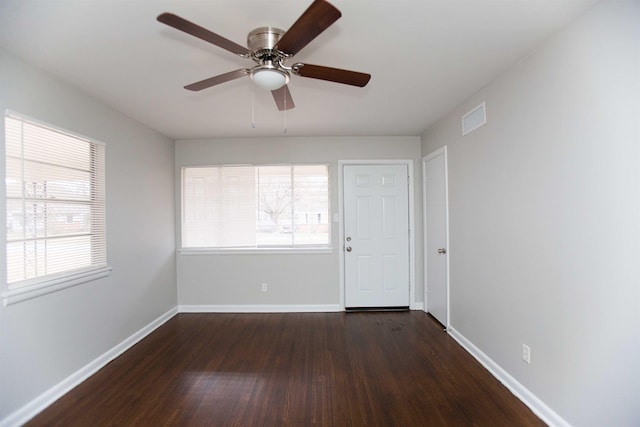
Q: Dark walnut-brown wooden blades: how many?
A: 5